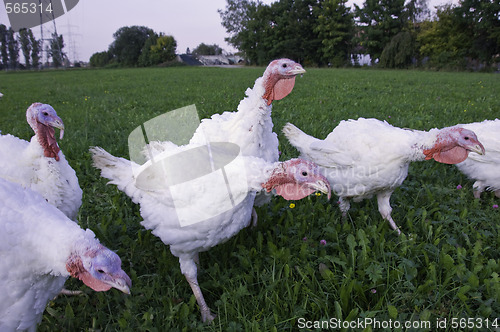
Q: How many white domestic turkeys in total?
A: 6